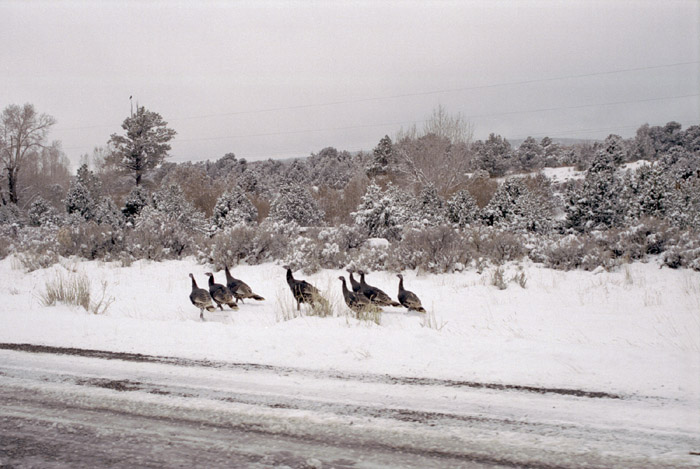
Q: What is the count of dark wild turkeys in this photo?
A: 8